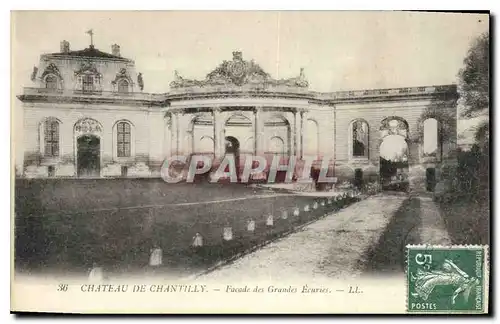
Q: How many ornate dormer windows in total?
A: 3